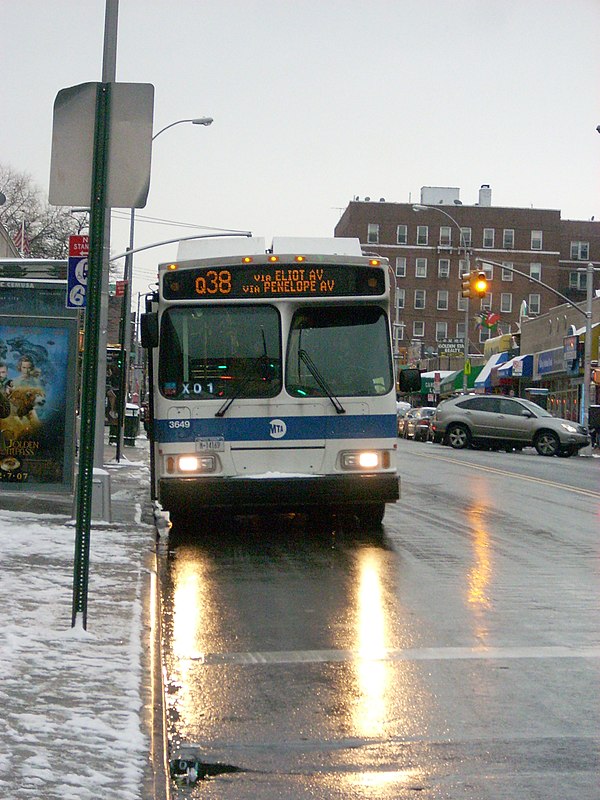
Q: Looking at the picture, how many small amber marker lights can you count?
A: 5